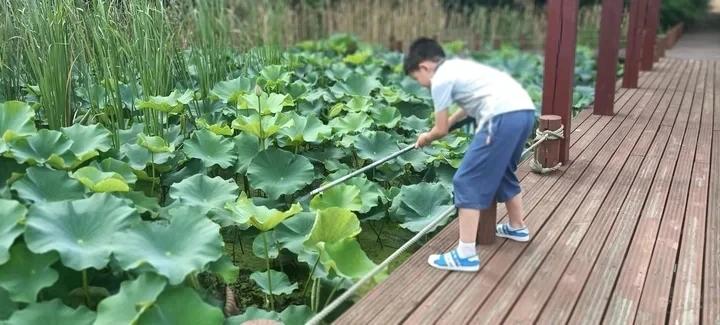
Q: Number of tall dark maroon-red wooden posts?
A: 4